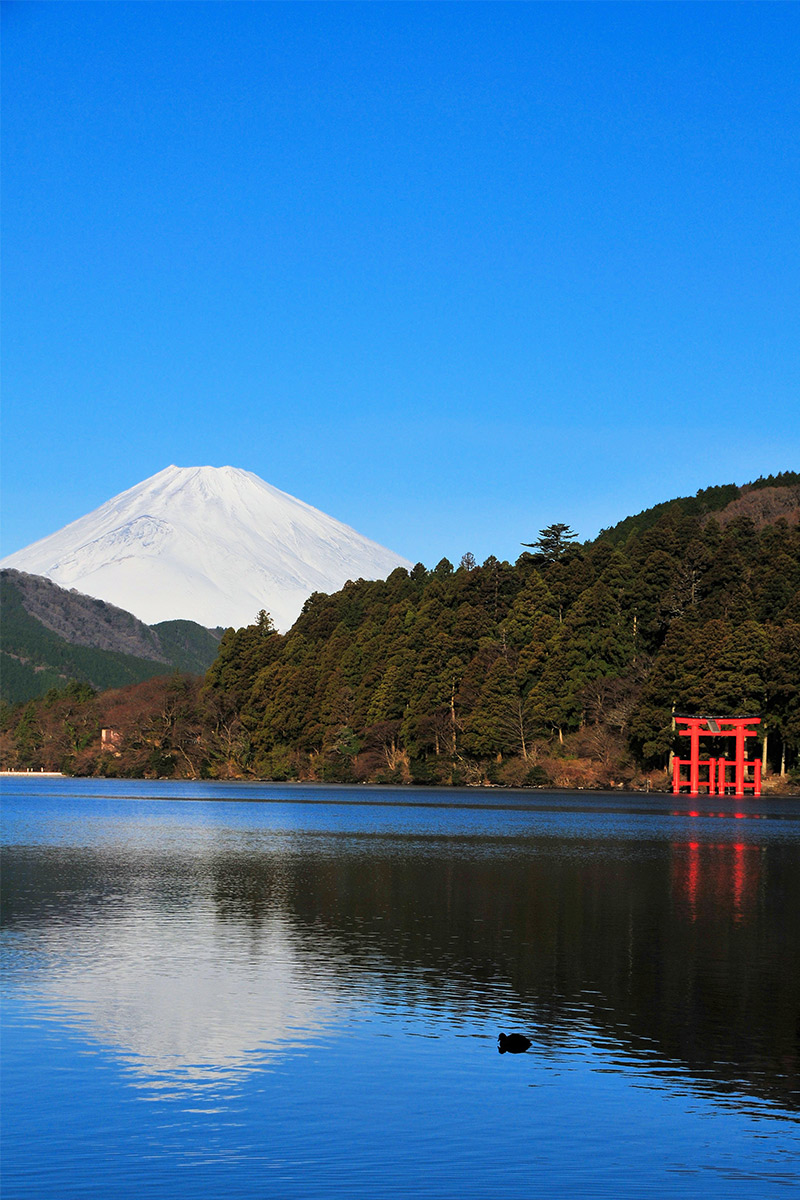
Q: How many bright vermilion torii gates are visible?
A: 1